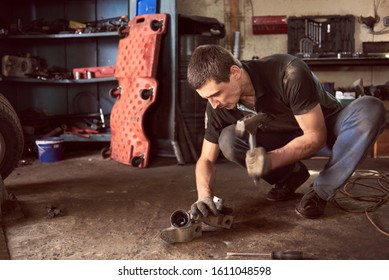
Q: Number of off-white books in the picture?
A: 0